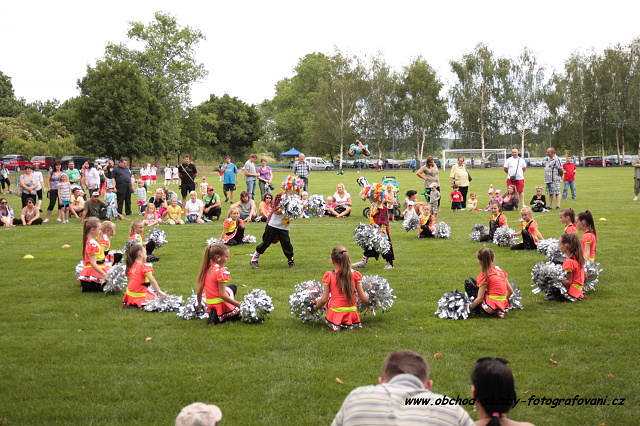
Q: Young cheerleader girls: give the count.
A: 14